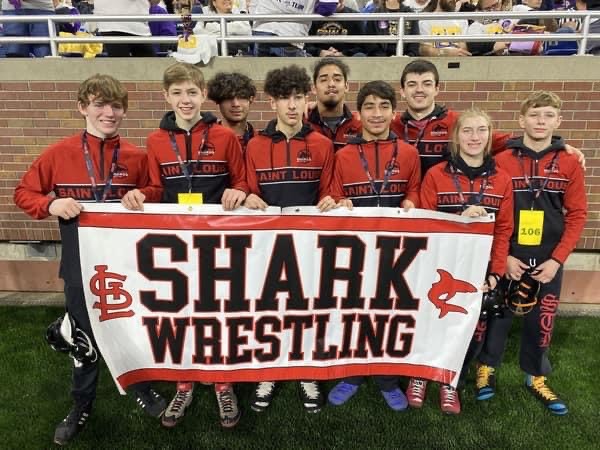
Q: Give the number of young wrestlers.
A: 9